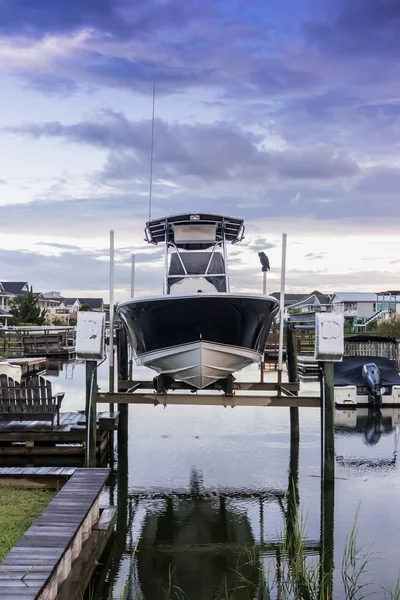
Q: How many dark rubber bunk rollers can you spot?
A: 2